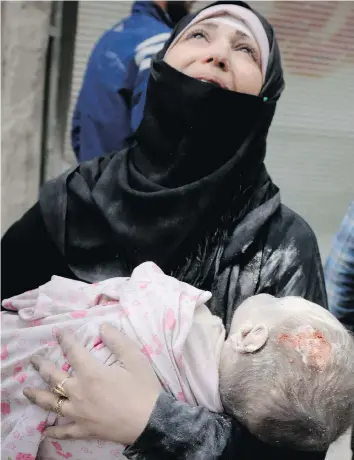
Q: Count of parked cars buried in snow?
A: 0